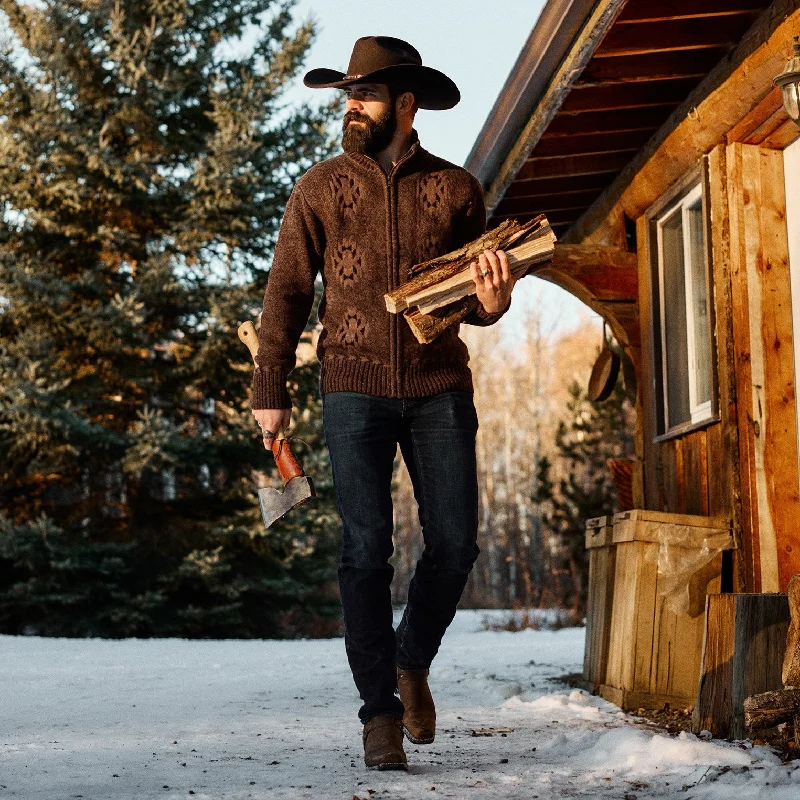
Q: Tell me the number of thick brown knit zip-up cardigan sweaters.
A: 1